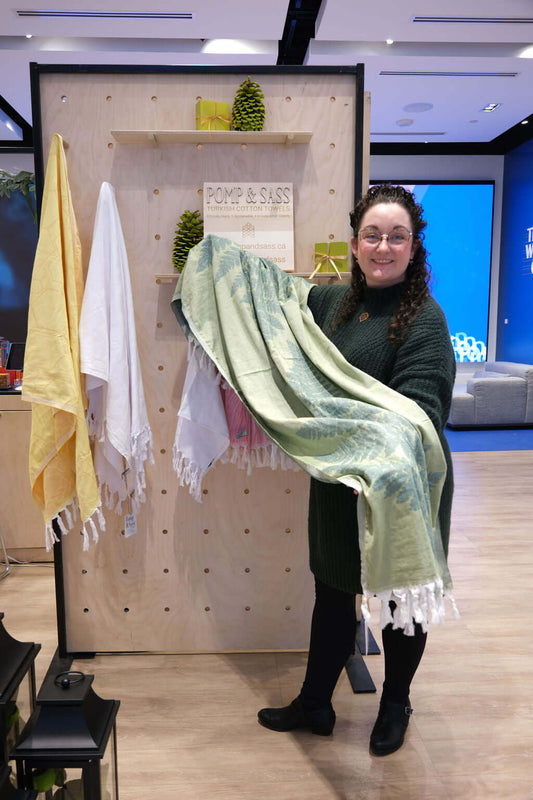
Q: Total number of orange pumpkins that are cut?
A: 0